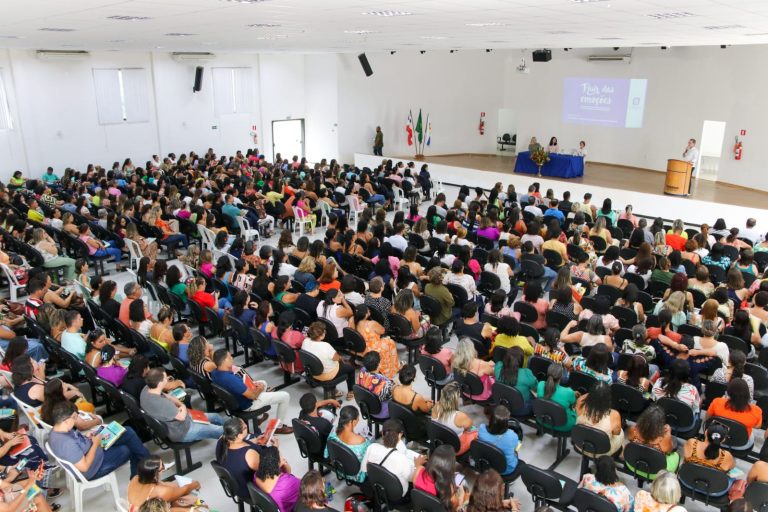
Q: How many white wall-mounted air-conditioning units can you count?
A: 3